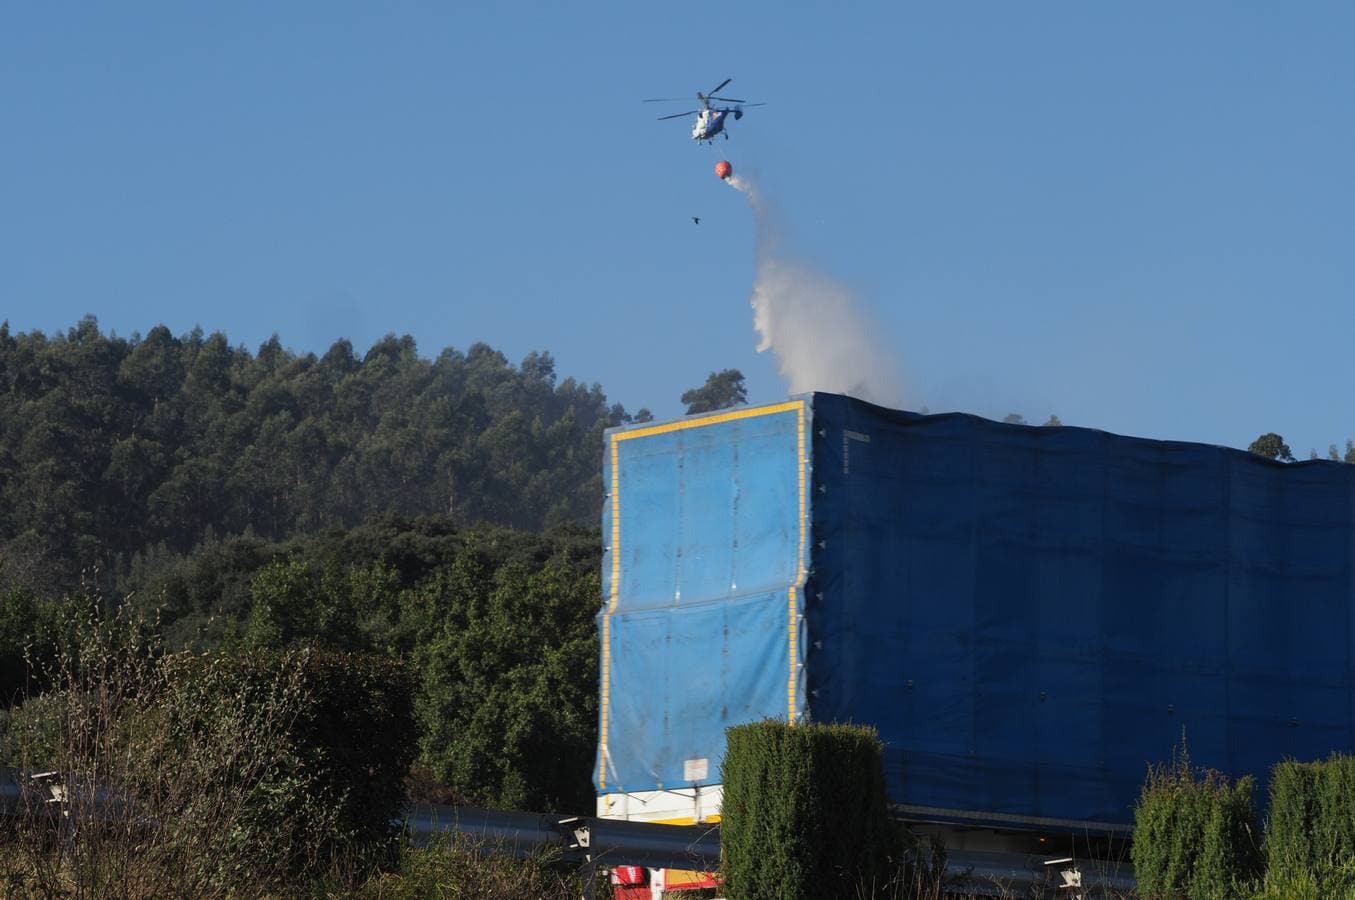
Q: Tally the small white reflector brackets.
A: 3